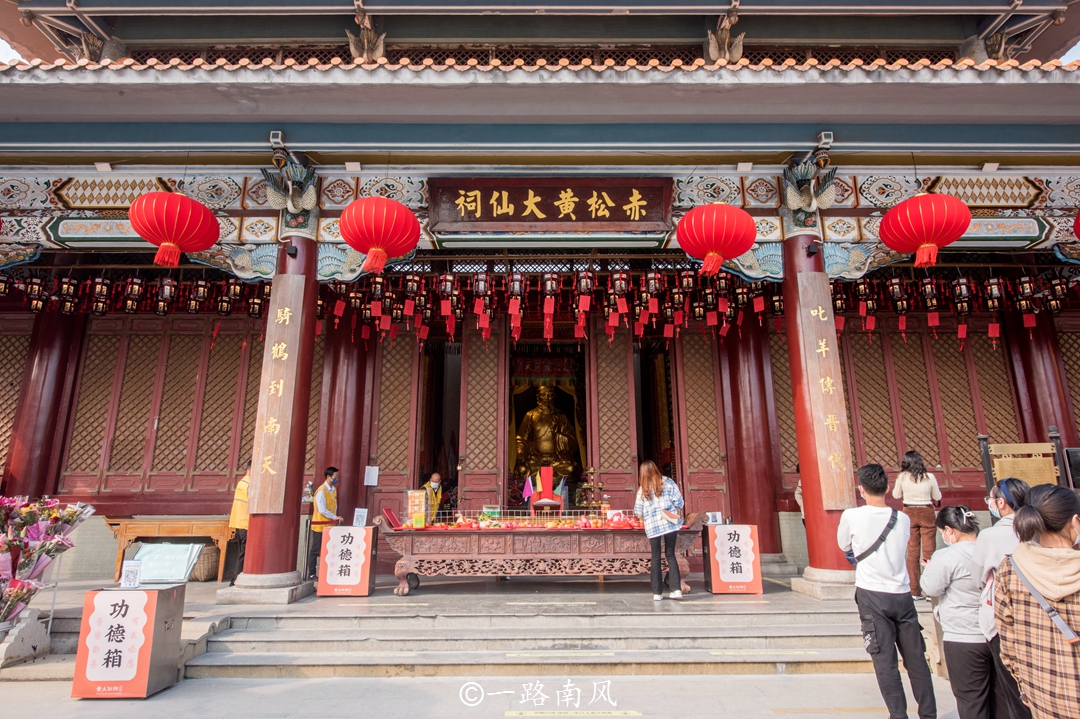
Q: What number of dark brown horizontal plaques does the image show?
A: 1